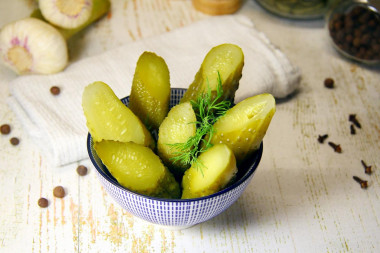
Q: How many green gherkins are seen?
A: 7